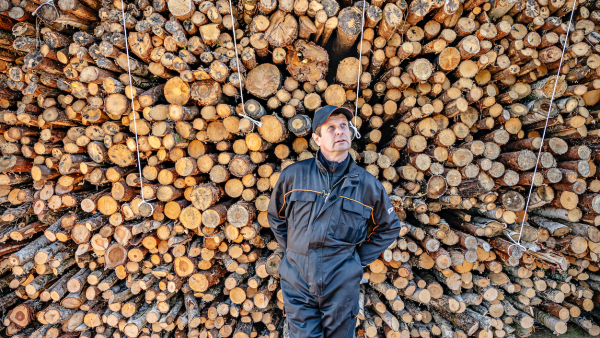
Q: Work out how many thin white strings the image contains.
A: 4